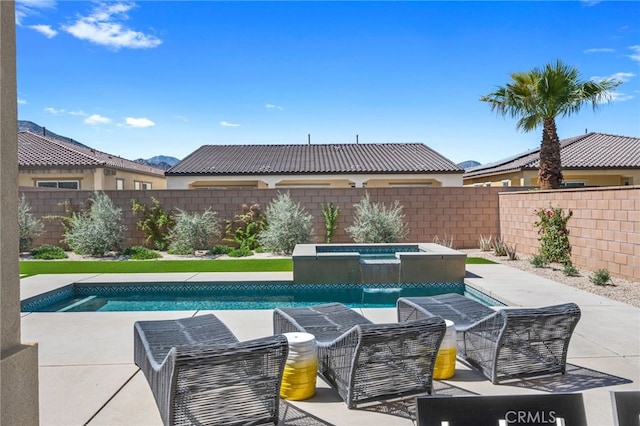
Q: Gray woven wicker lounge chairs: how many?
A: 3